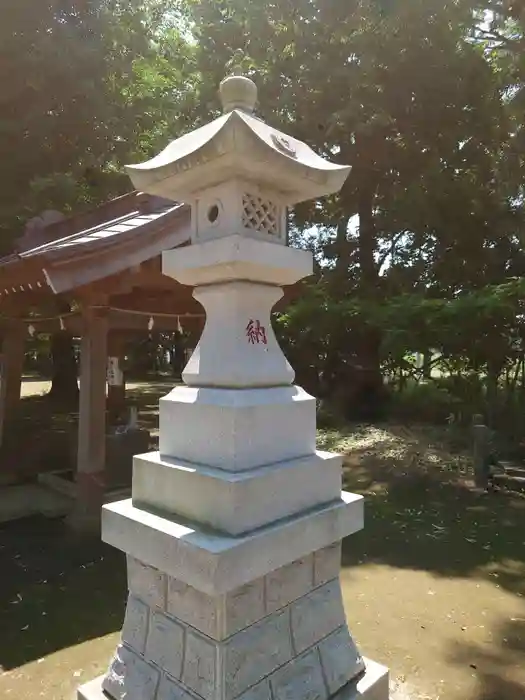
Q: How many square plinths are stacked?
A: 3